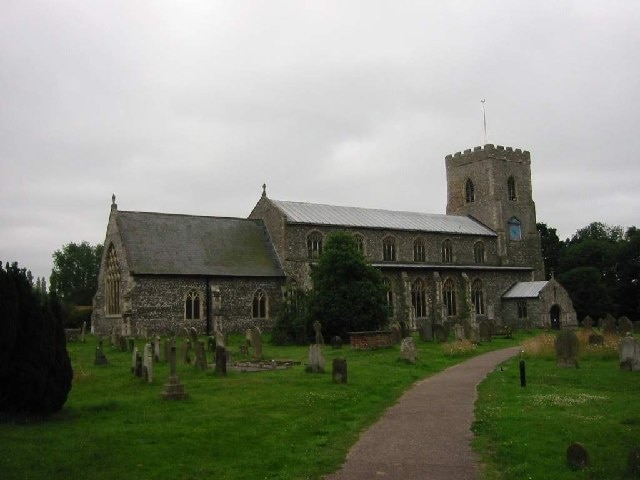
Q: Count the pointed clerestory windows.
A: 6